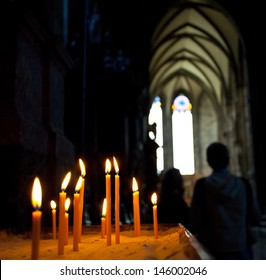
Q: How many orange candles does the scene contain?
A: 11